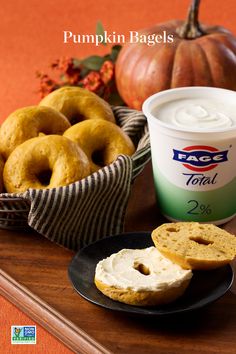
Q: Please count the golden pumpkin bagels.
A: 5